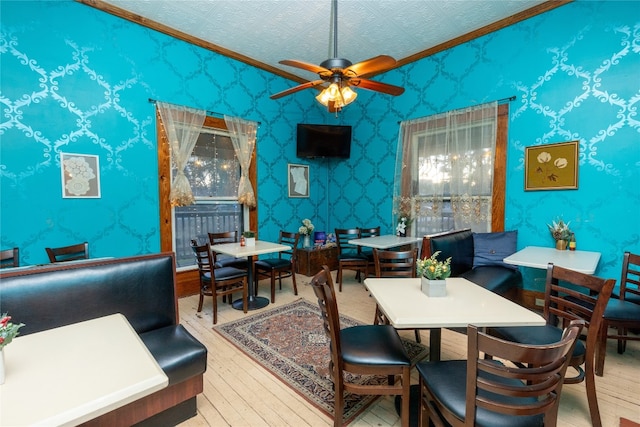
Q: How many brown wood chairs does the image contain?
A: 12